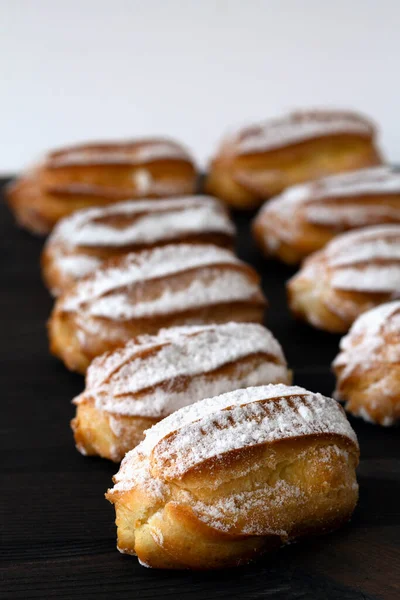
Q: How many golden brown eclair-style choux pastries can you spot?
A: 9